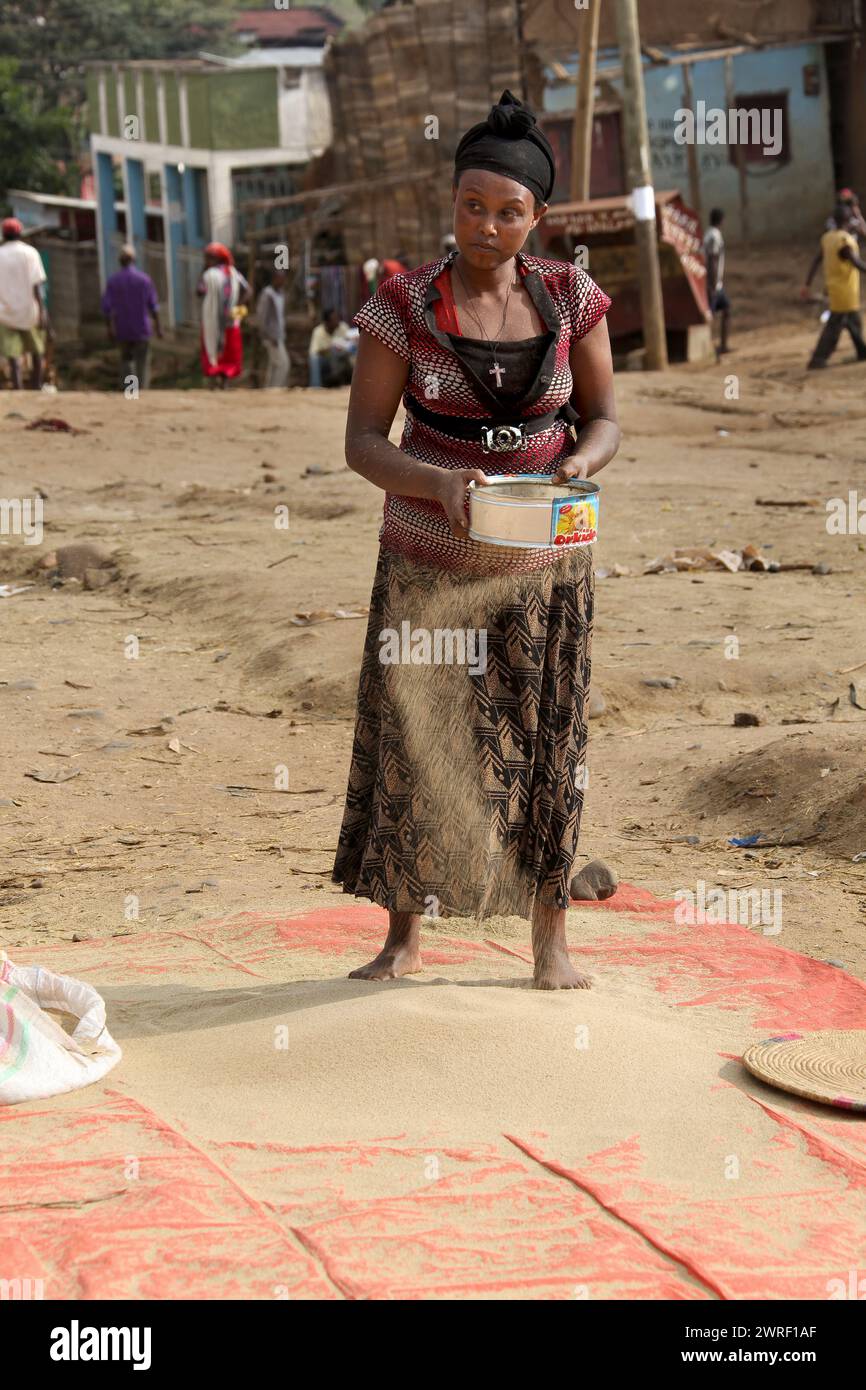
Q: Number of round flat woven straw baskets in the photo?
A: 1